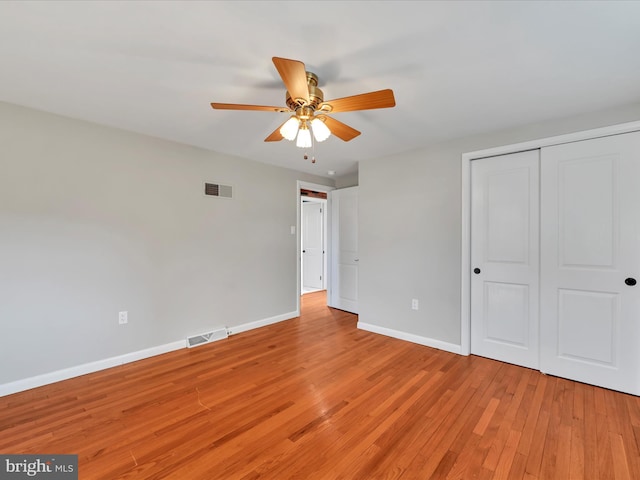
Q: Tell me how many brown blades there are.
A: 5